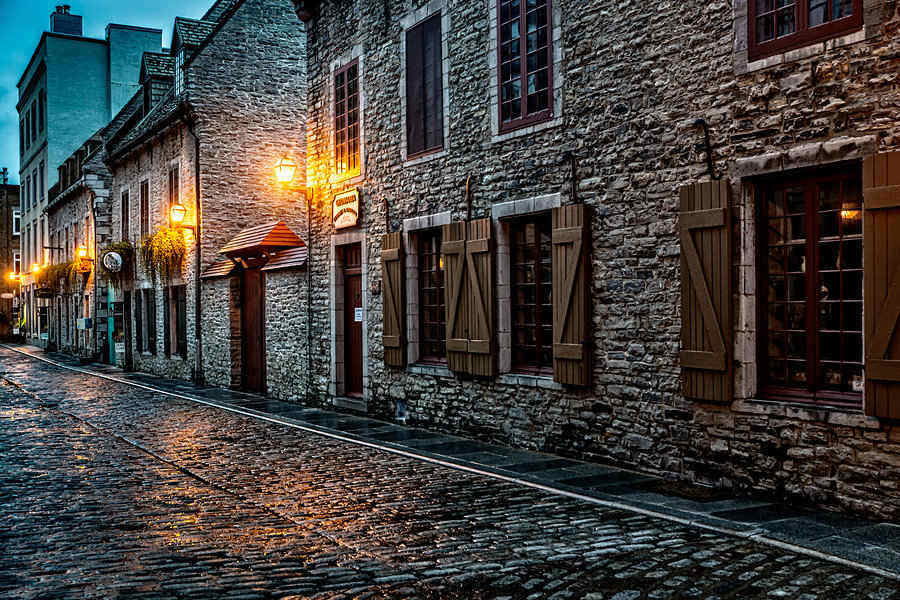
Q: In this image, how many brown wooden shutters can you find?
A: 6